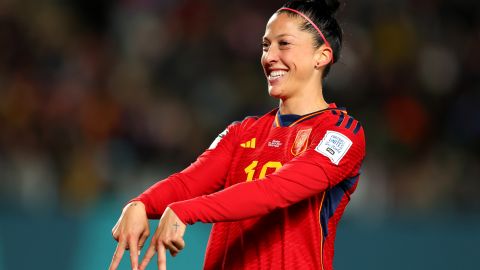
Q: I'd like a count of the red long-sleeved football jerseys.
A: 1